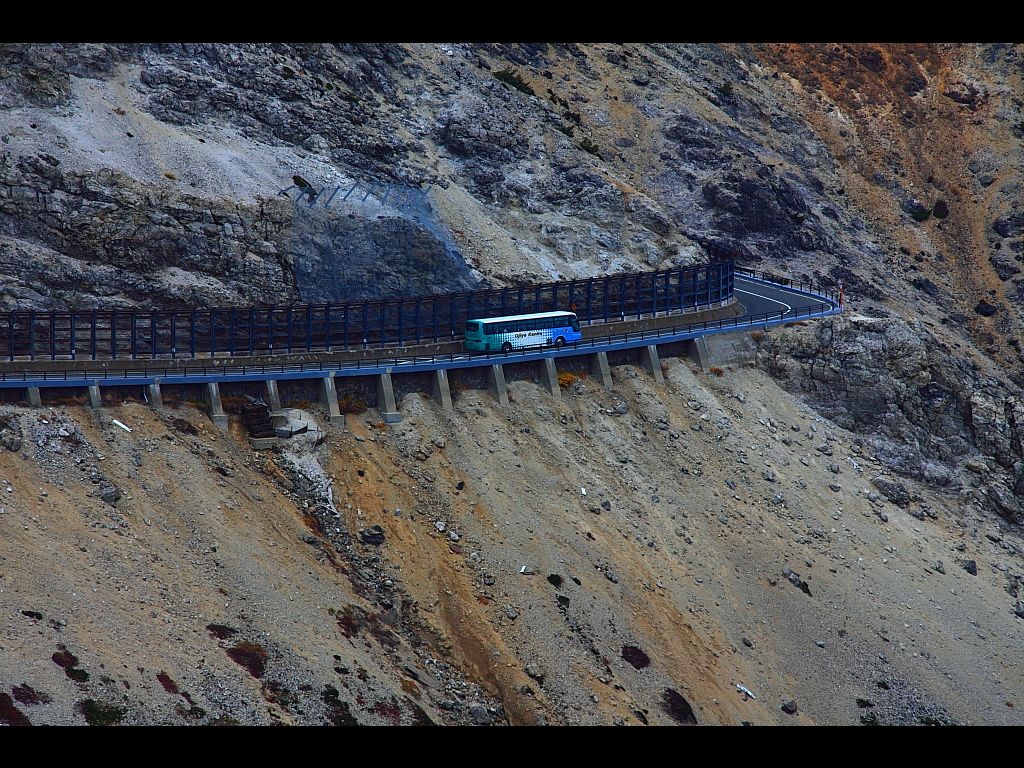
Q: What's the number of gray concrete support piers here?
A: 13